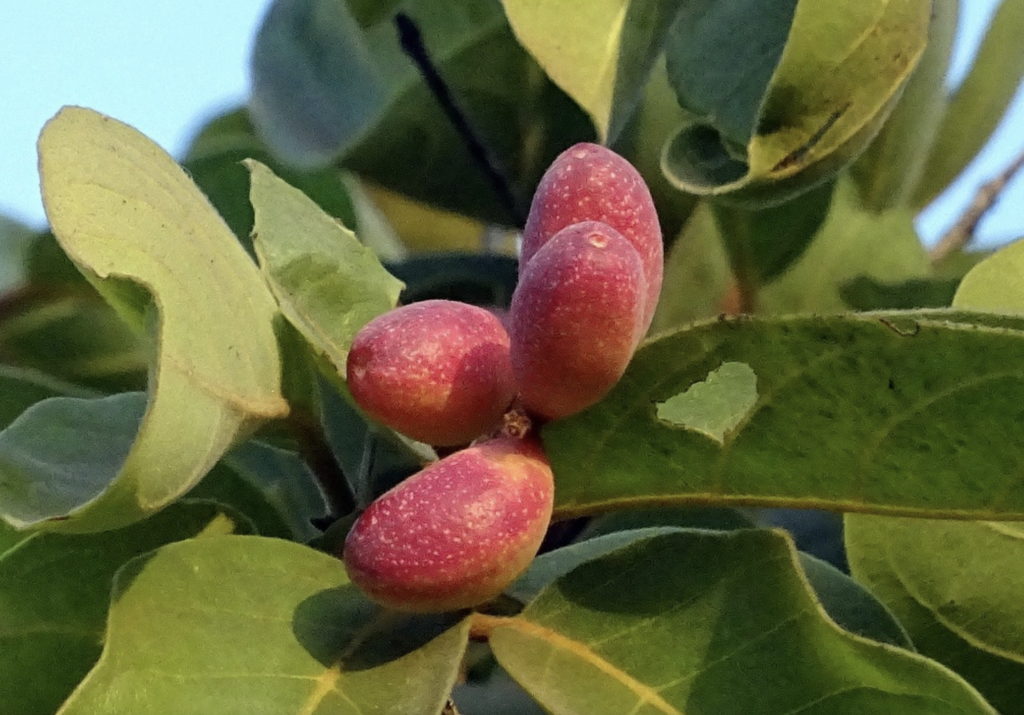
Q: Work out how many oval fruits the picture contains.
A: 4